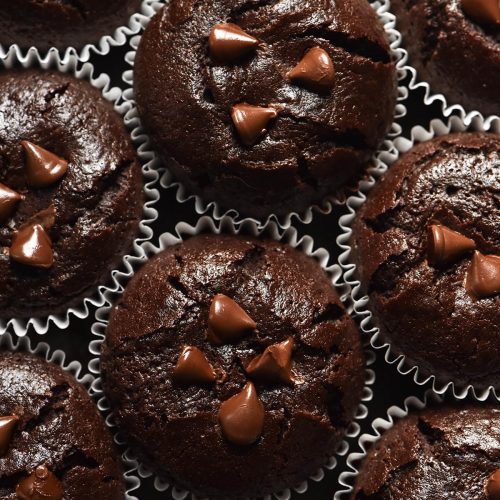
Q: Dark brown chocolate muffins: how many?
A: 8